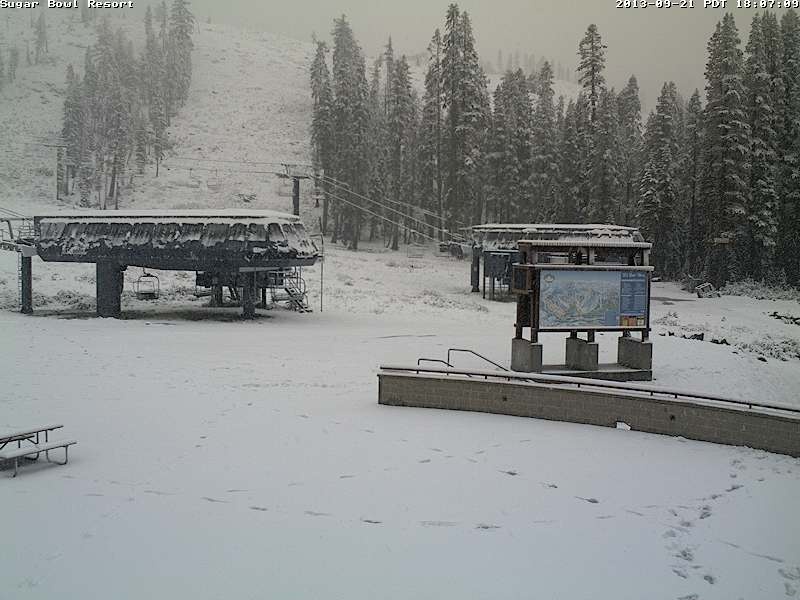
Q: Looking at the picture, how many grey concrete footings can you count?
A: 3